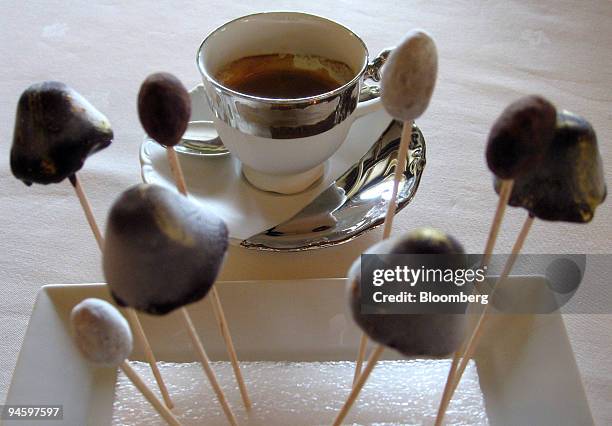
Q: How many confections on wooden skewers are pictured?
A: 8